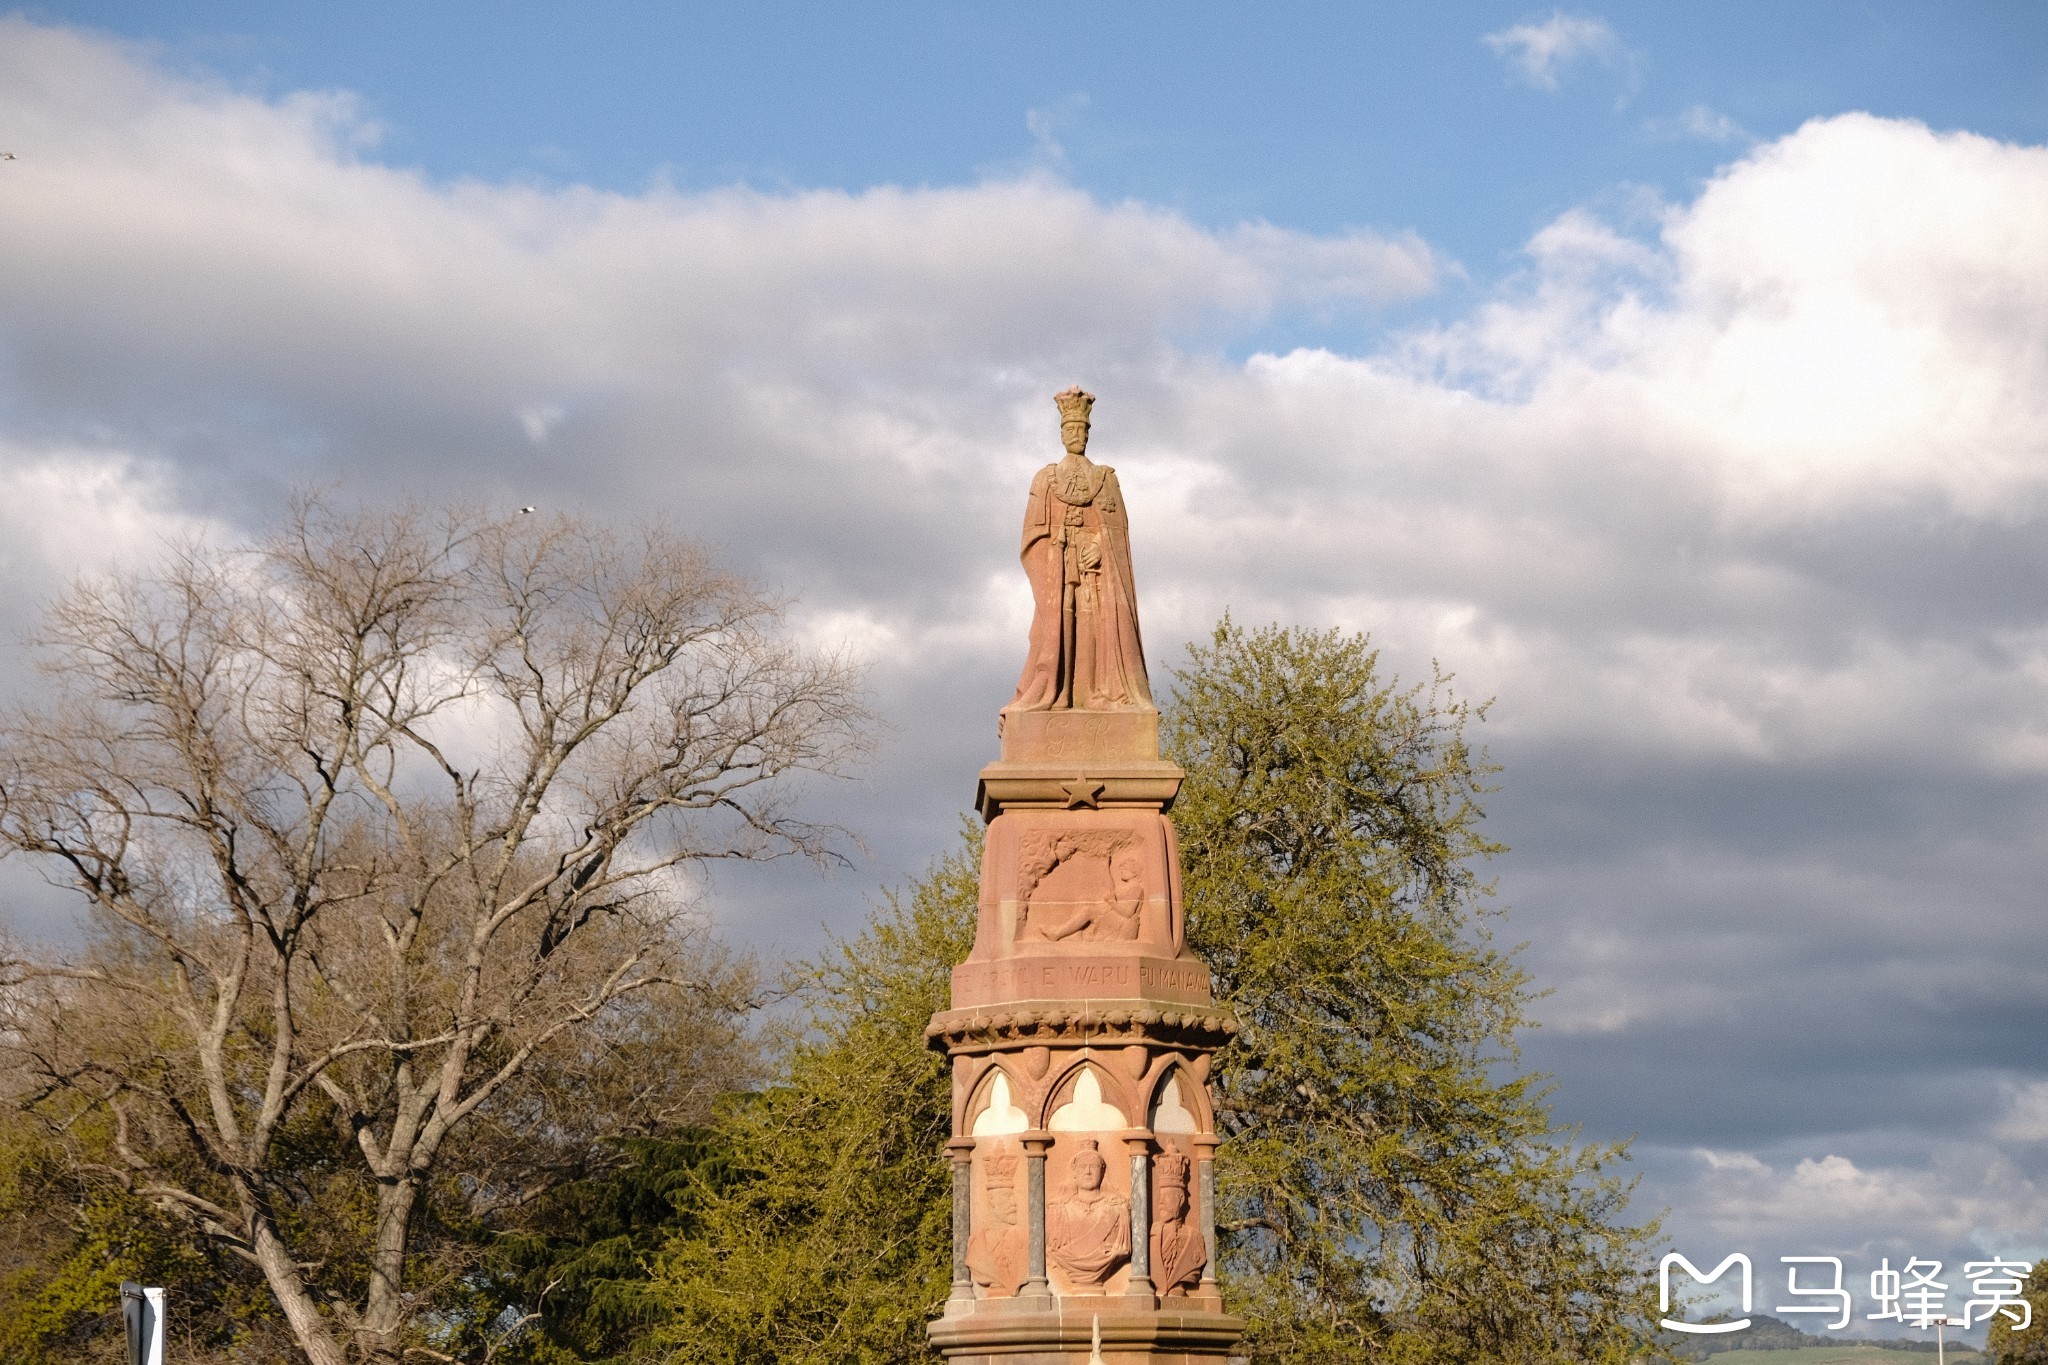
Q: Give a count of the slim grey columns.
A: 4